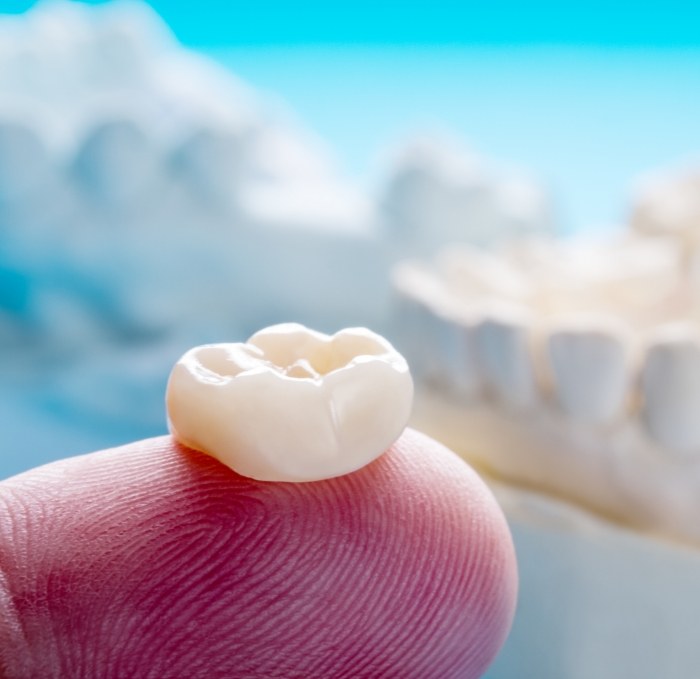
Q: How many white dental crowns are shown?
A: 1